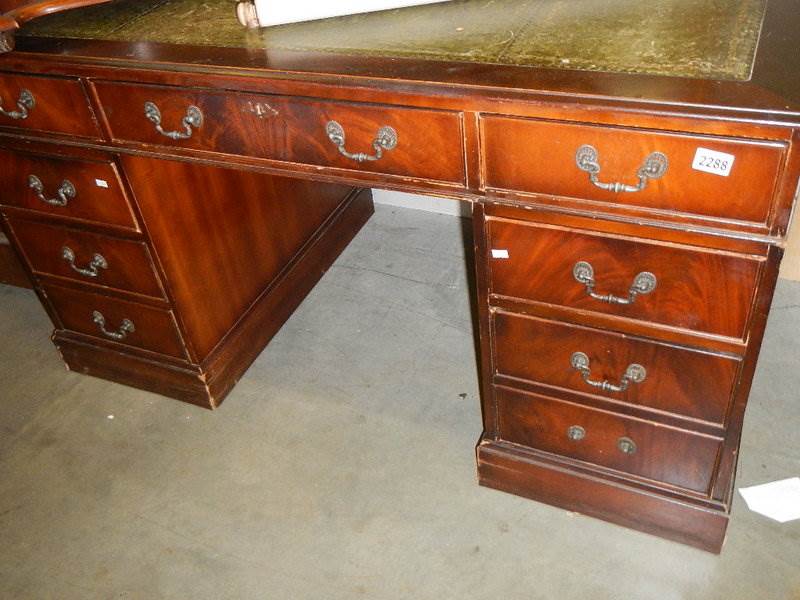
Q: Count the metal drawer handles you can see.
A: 9